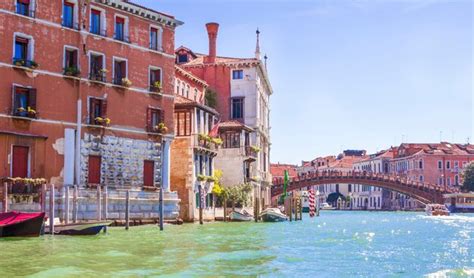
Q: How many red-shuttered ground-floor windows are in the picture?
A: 3